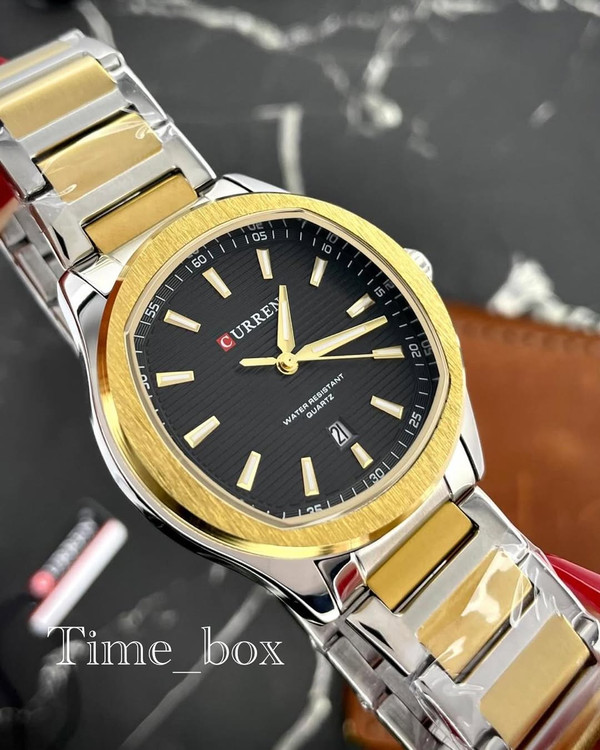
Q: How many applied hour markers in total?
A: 12